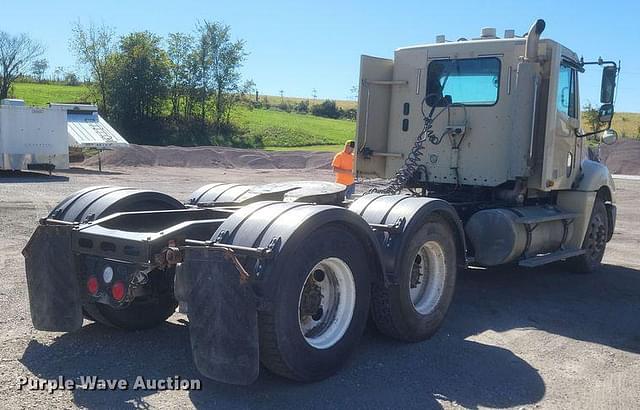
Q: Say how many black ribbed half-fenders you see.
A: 4